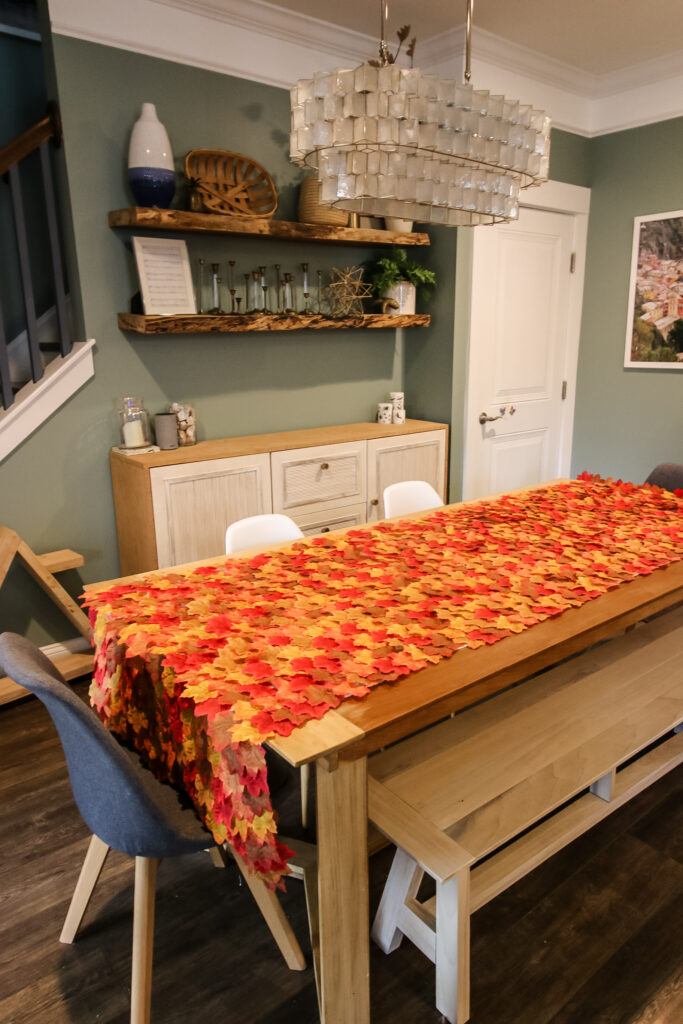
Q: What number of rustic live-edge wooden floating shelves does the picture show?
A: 2